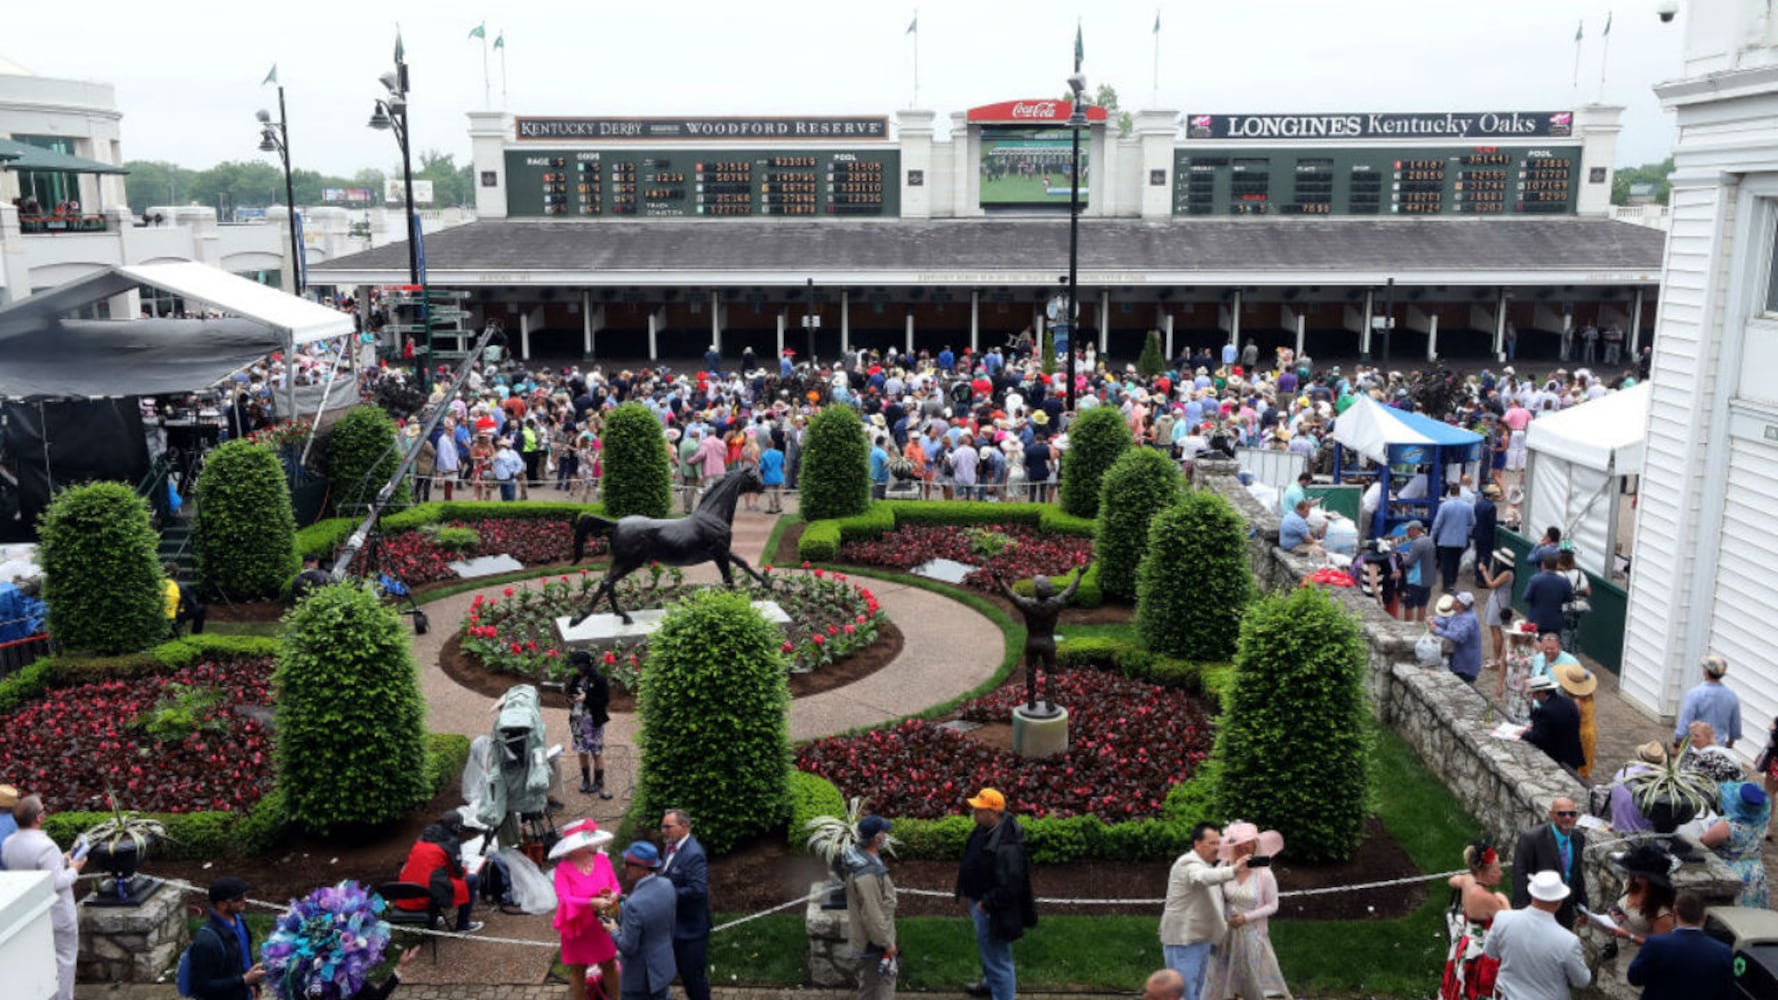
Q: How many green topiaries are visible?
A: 11